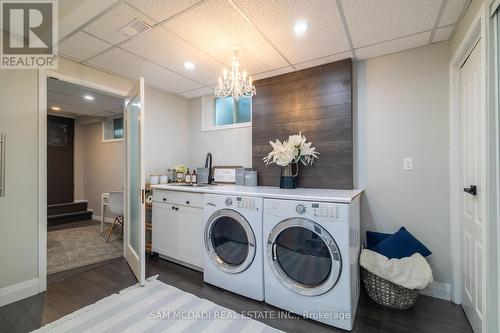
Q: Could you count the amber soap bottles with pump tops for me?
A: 2